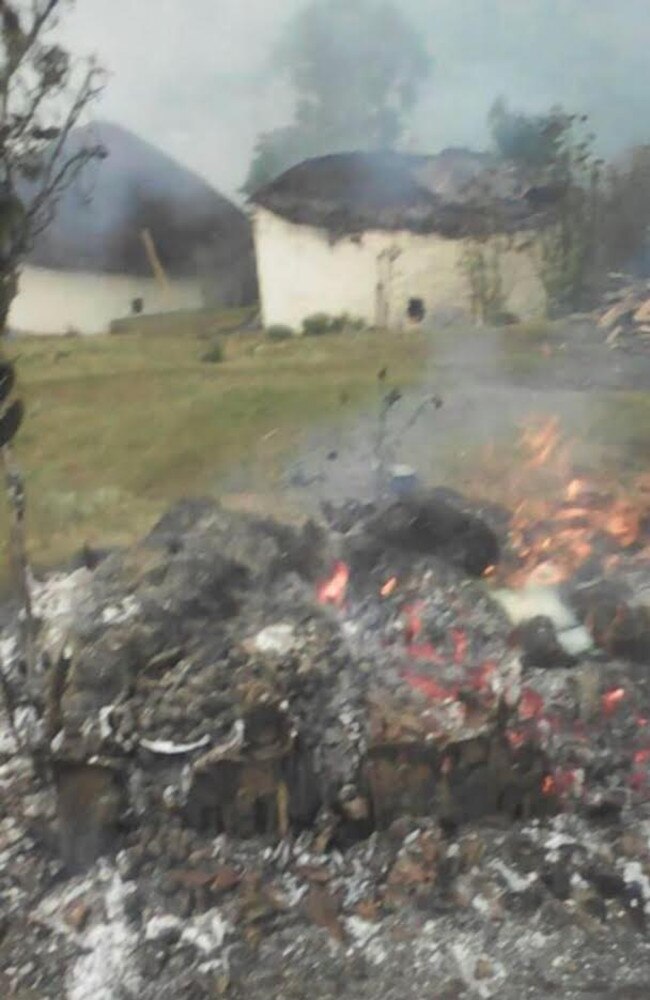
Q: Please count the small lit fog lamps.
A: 0